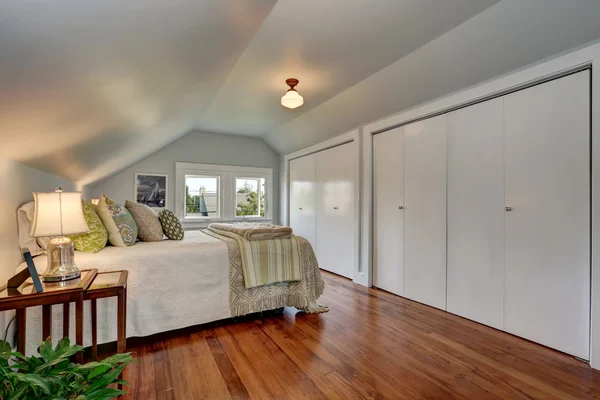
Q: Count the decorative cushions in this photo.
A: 4